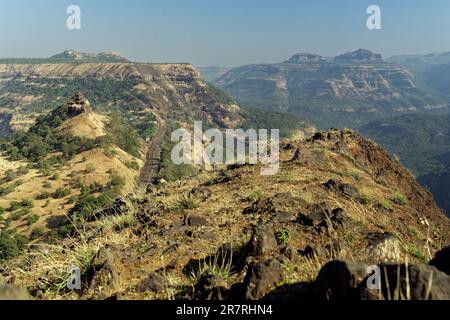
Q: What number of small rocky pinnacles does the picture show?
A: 1